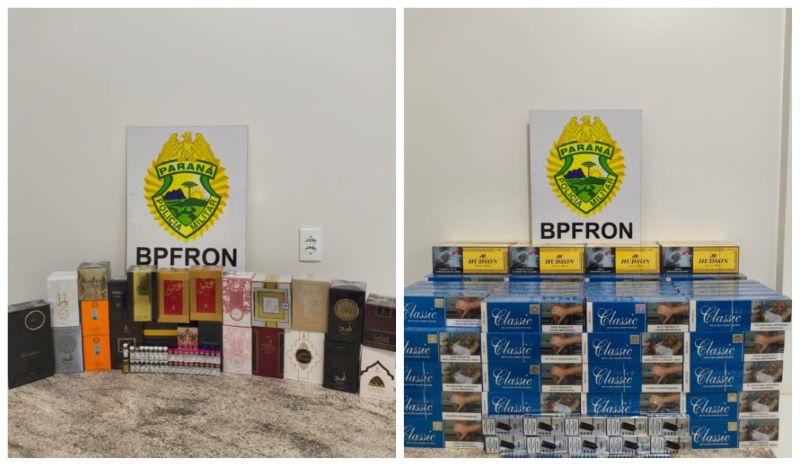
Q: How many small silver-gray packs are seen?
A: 10